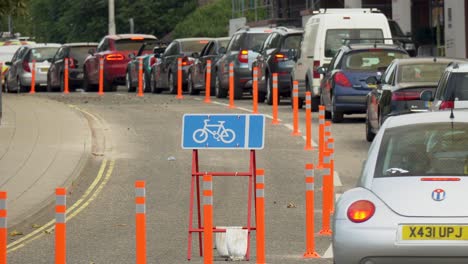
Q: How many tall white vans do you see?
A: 1